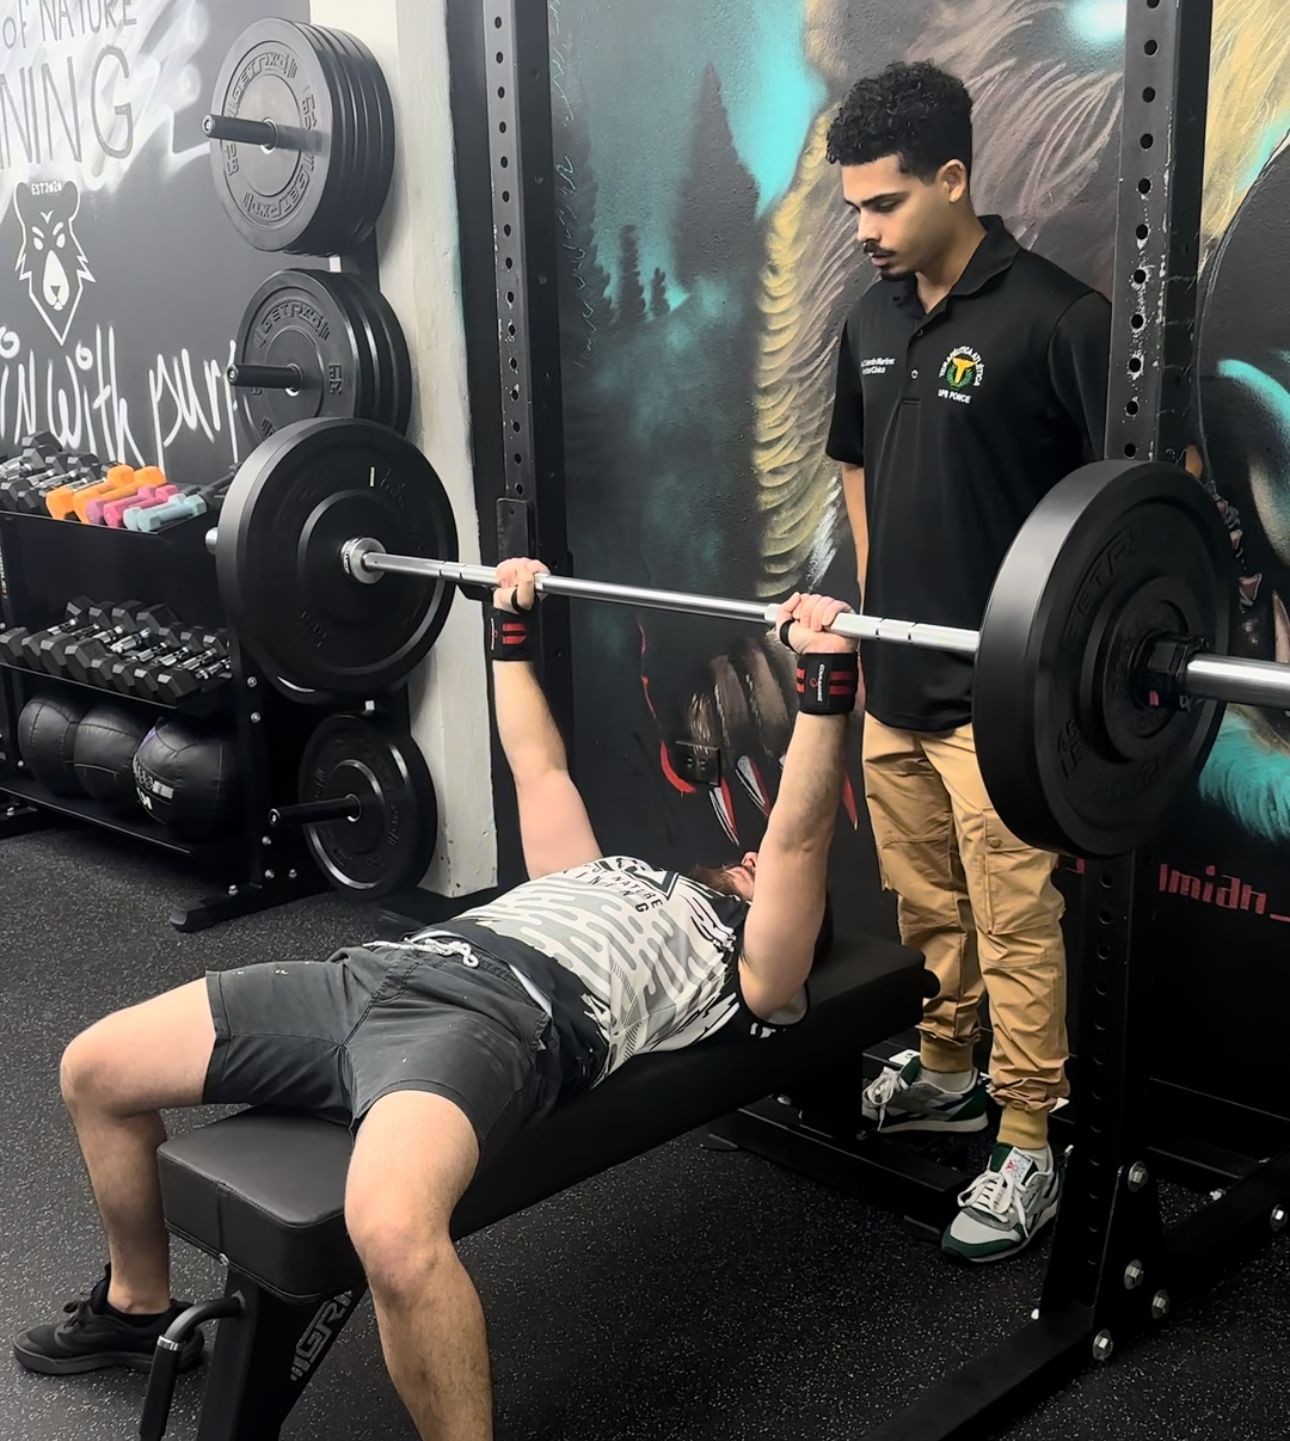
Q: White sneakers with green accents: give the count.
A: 2